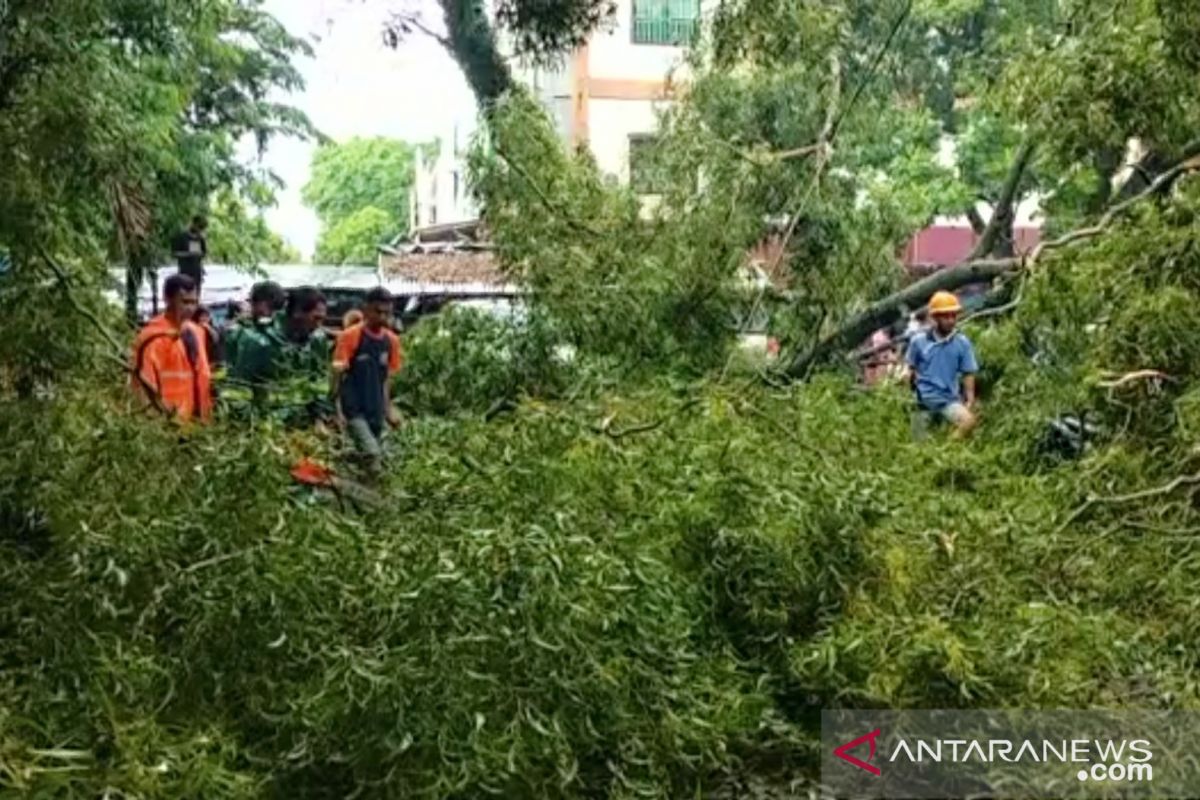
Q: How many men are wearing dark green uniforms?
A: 2